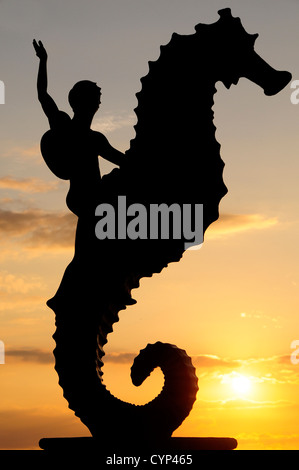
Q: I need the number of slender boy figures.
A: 1